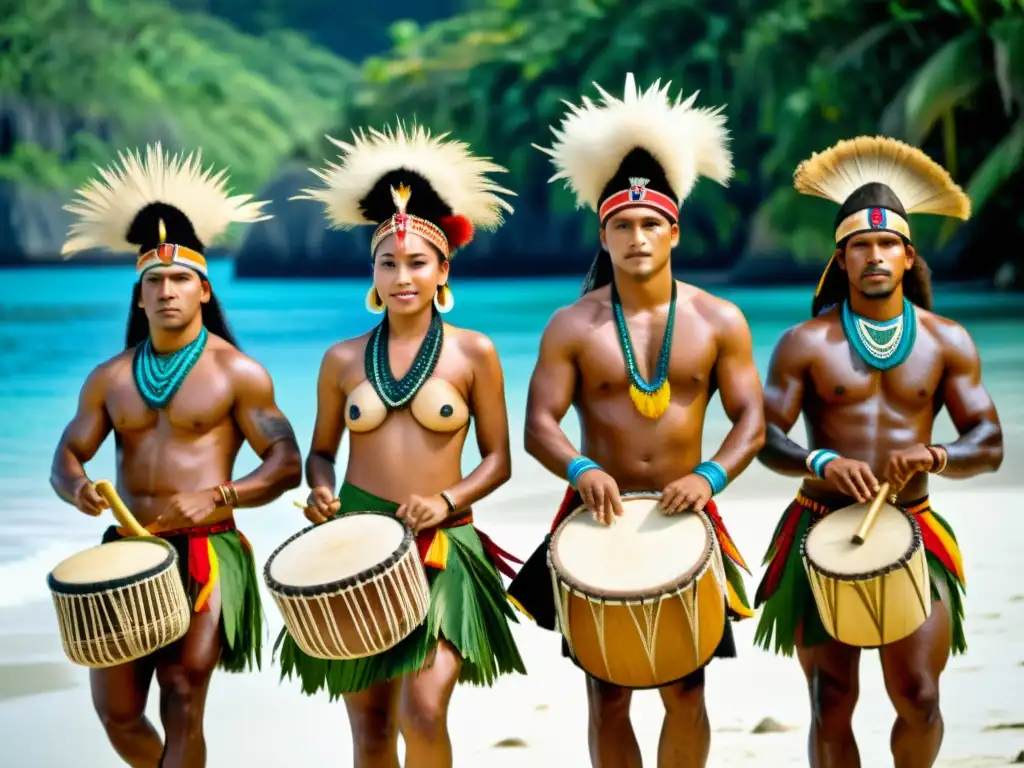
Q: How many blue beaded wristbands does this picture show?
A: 3